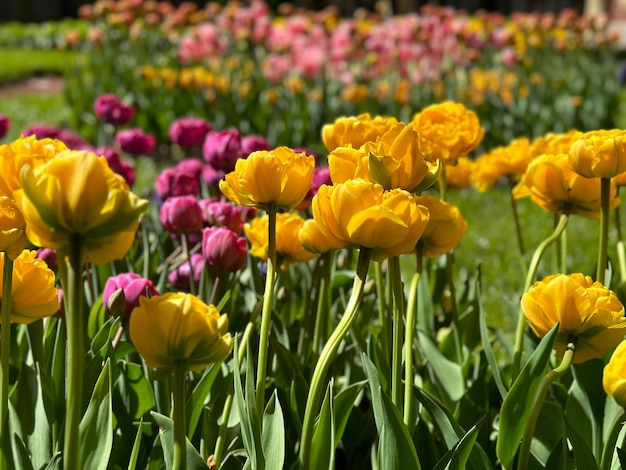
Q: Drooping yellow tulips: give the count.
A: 0